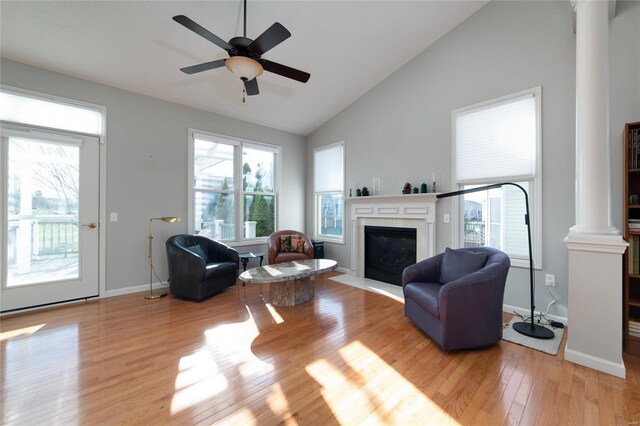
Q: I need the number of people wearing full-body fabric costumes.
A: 0